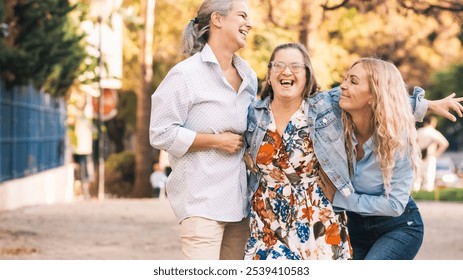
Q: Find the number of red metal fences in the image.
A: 0